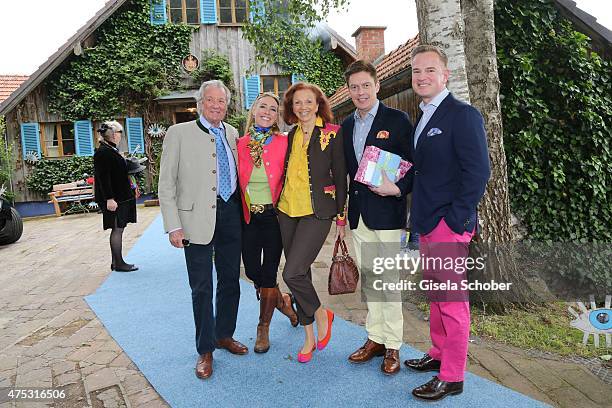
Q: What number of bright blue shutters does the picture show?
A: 8